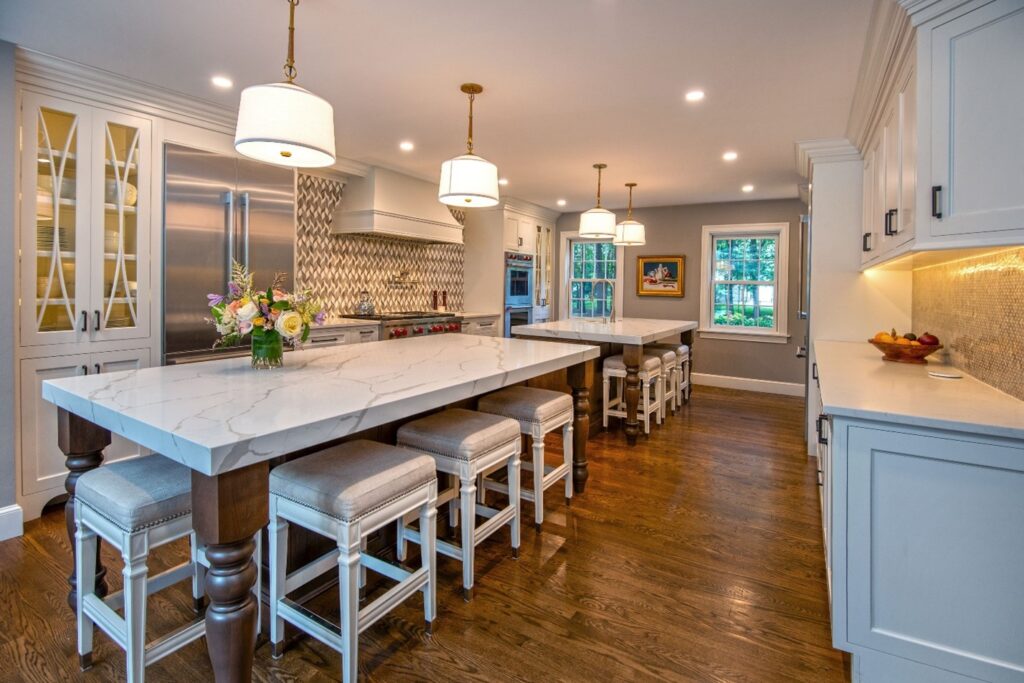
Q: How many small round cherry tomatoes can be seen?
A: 0